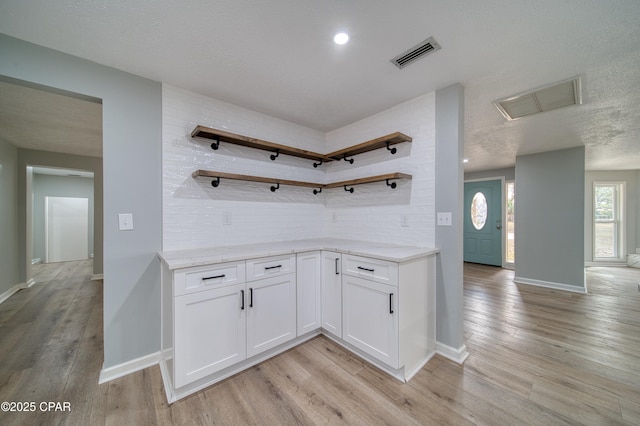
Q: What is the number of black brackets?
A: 10